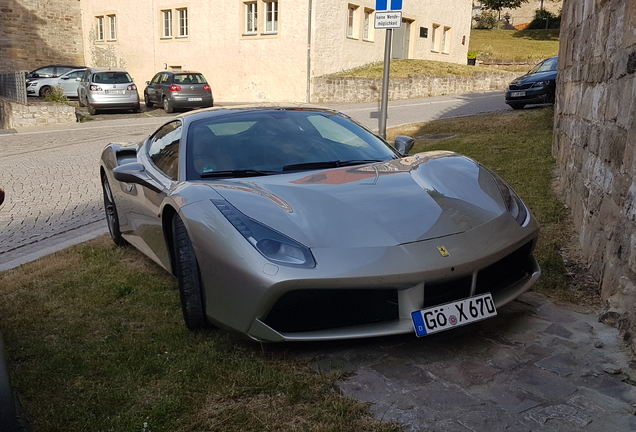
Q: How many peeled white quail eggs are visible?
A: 0